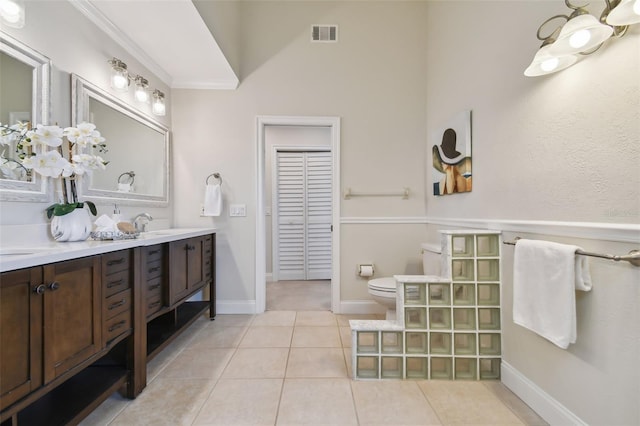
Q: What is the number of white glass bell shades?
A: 3